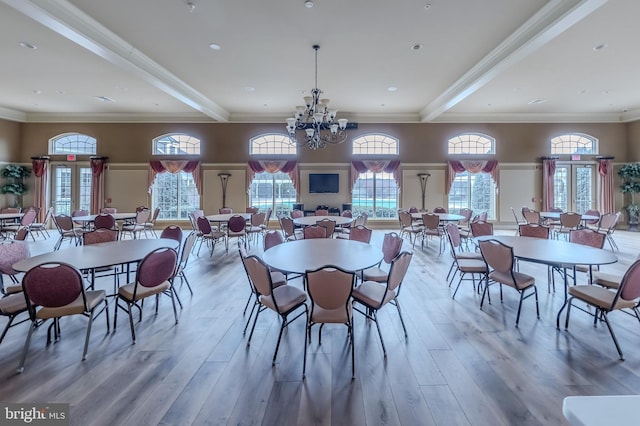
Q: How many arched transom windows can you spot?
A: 6